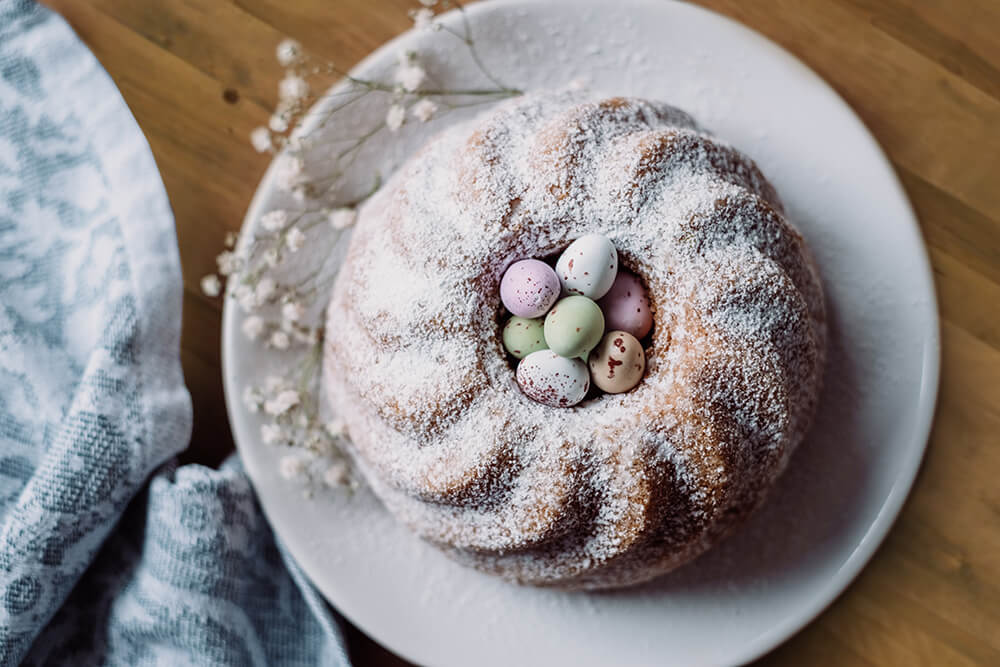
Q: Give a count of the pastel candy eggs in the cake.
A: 7